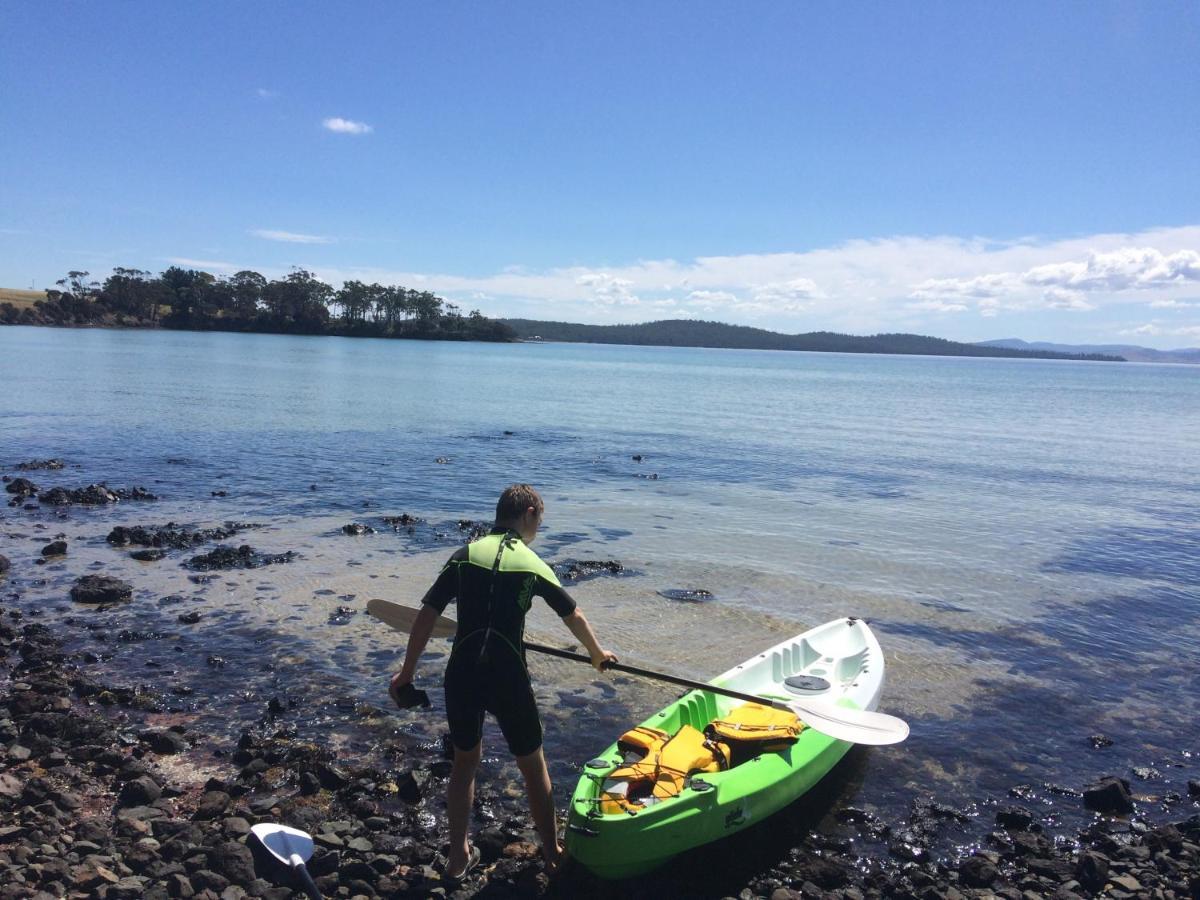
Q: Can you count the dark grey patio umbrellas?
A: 0